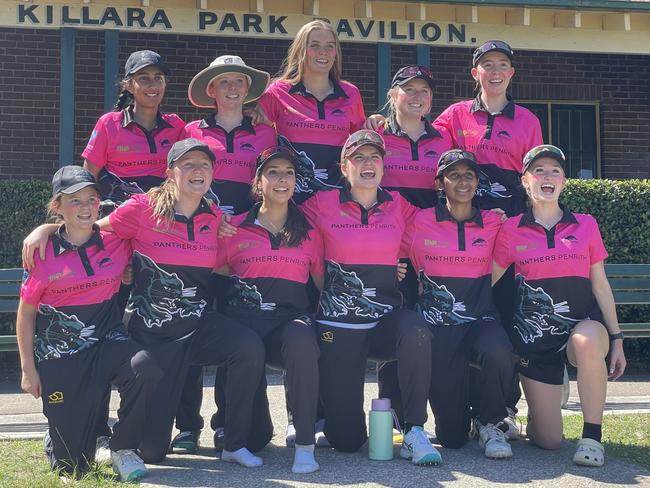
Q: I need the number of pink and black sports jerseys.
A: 11